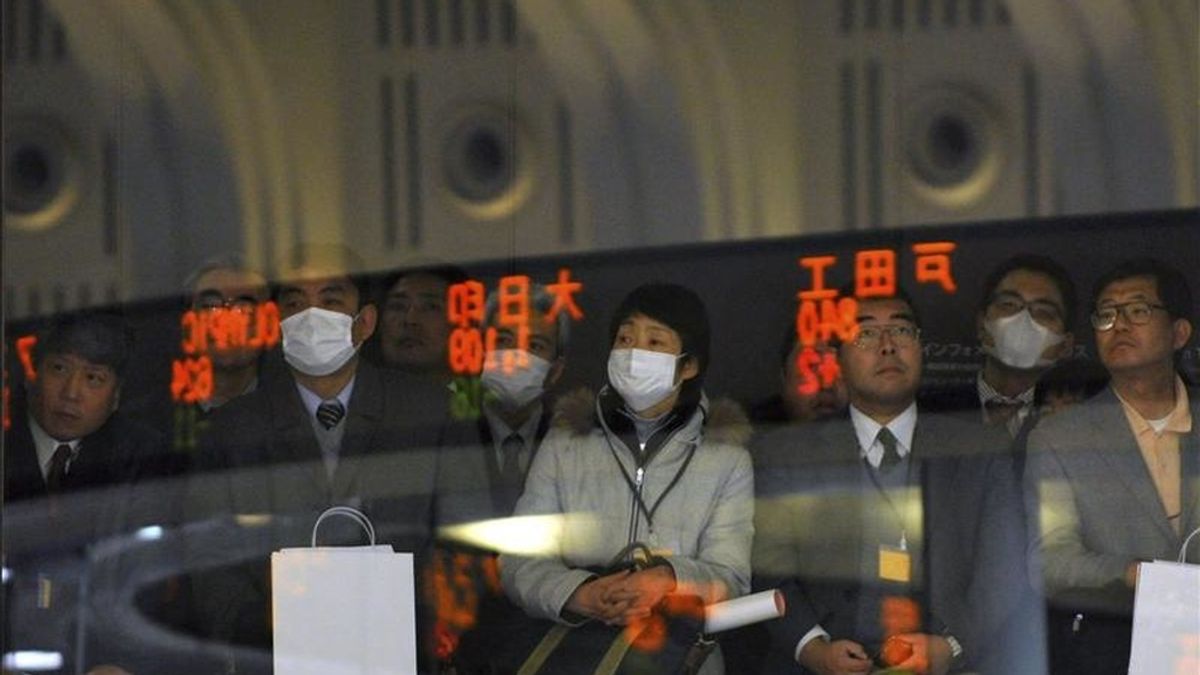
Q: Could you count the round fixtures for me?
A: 3